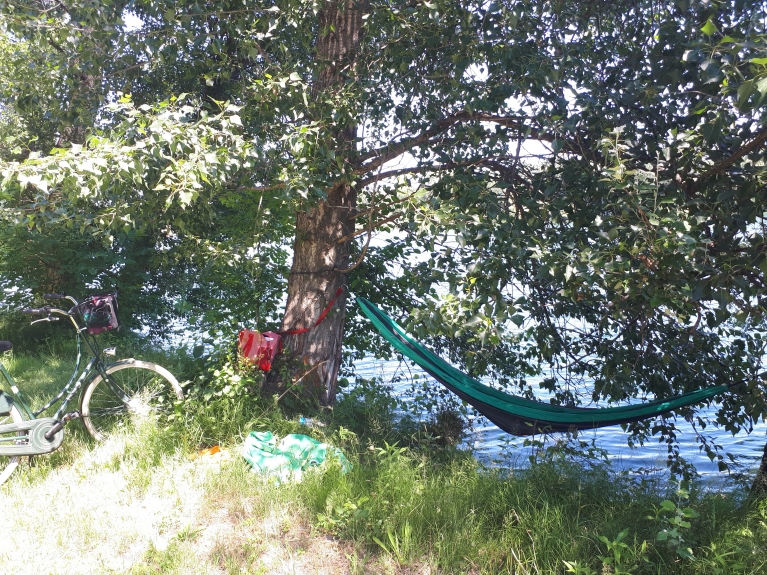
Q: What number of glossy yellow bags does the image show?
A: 0